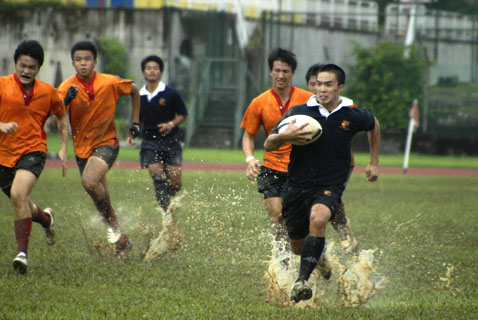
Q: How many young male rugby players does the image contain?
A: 6